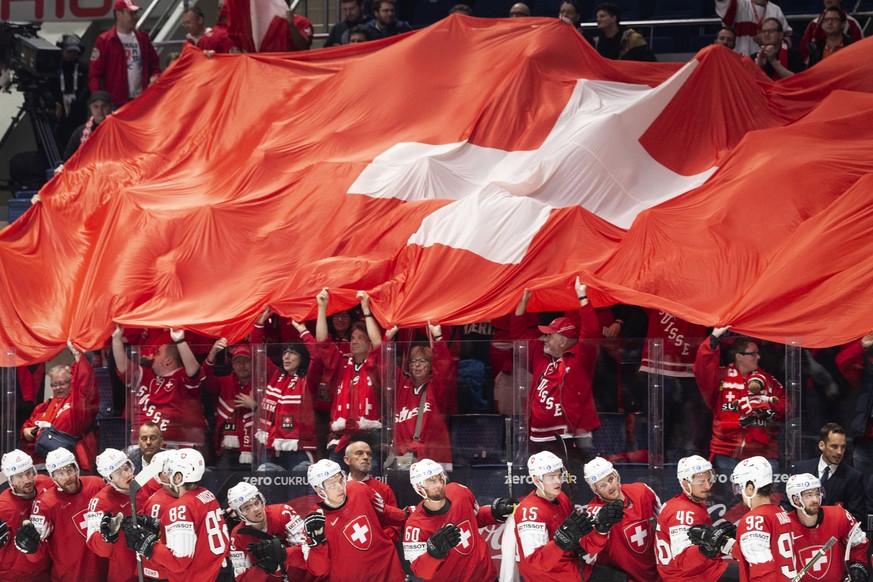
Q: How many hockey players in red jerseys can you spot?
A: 13